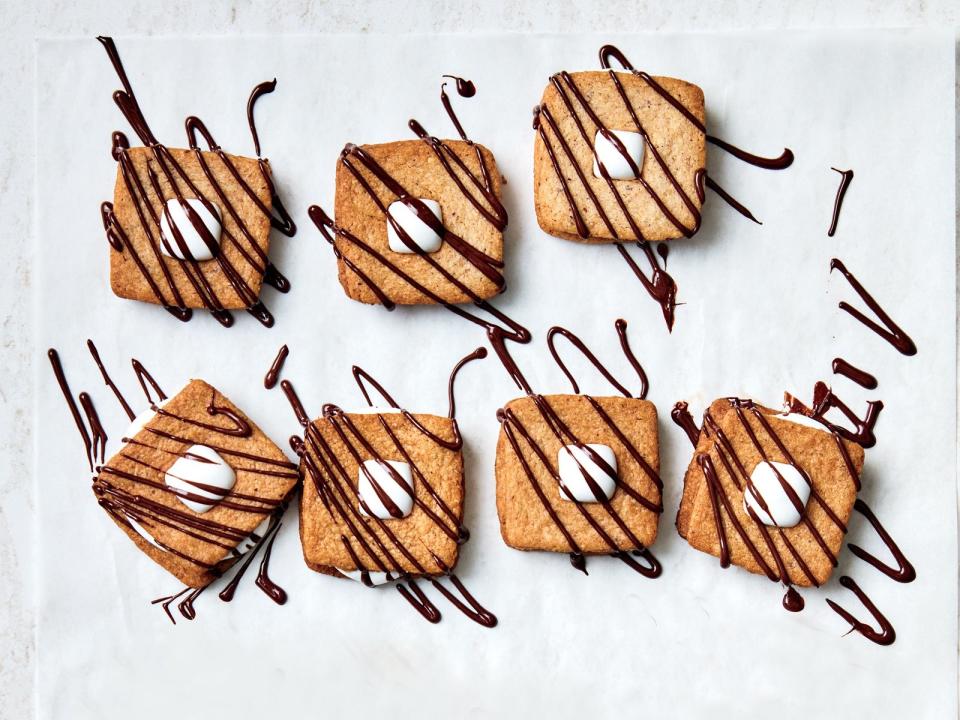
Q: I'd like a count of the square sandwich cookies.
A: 7